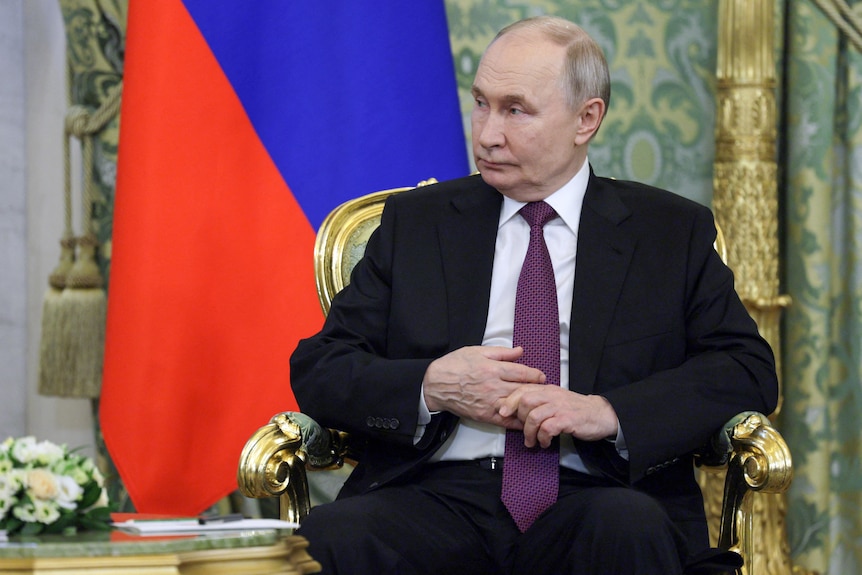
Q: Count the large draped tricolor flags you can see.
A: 1